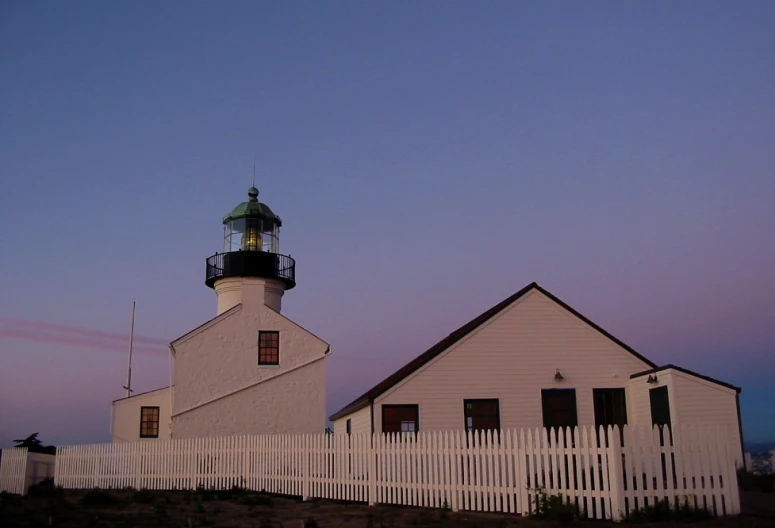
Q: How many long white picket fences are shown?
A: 1